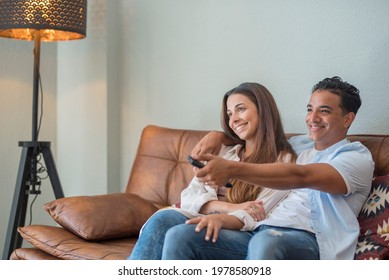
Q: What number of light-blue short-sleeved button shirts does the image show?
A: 1